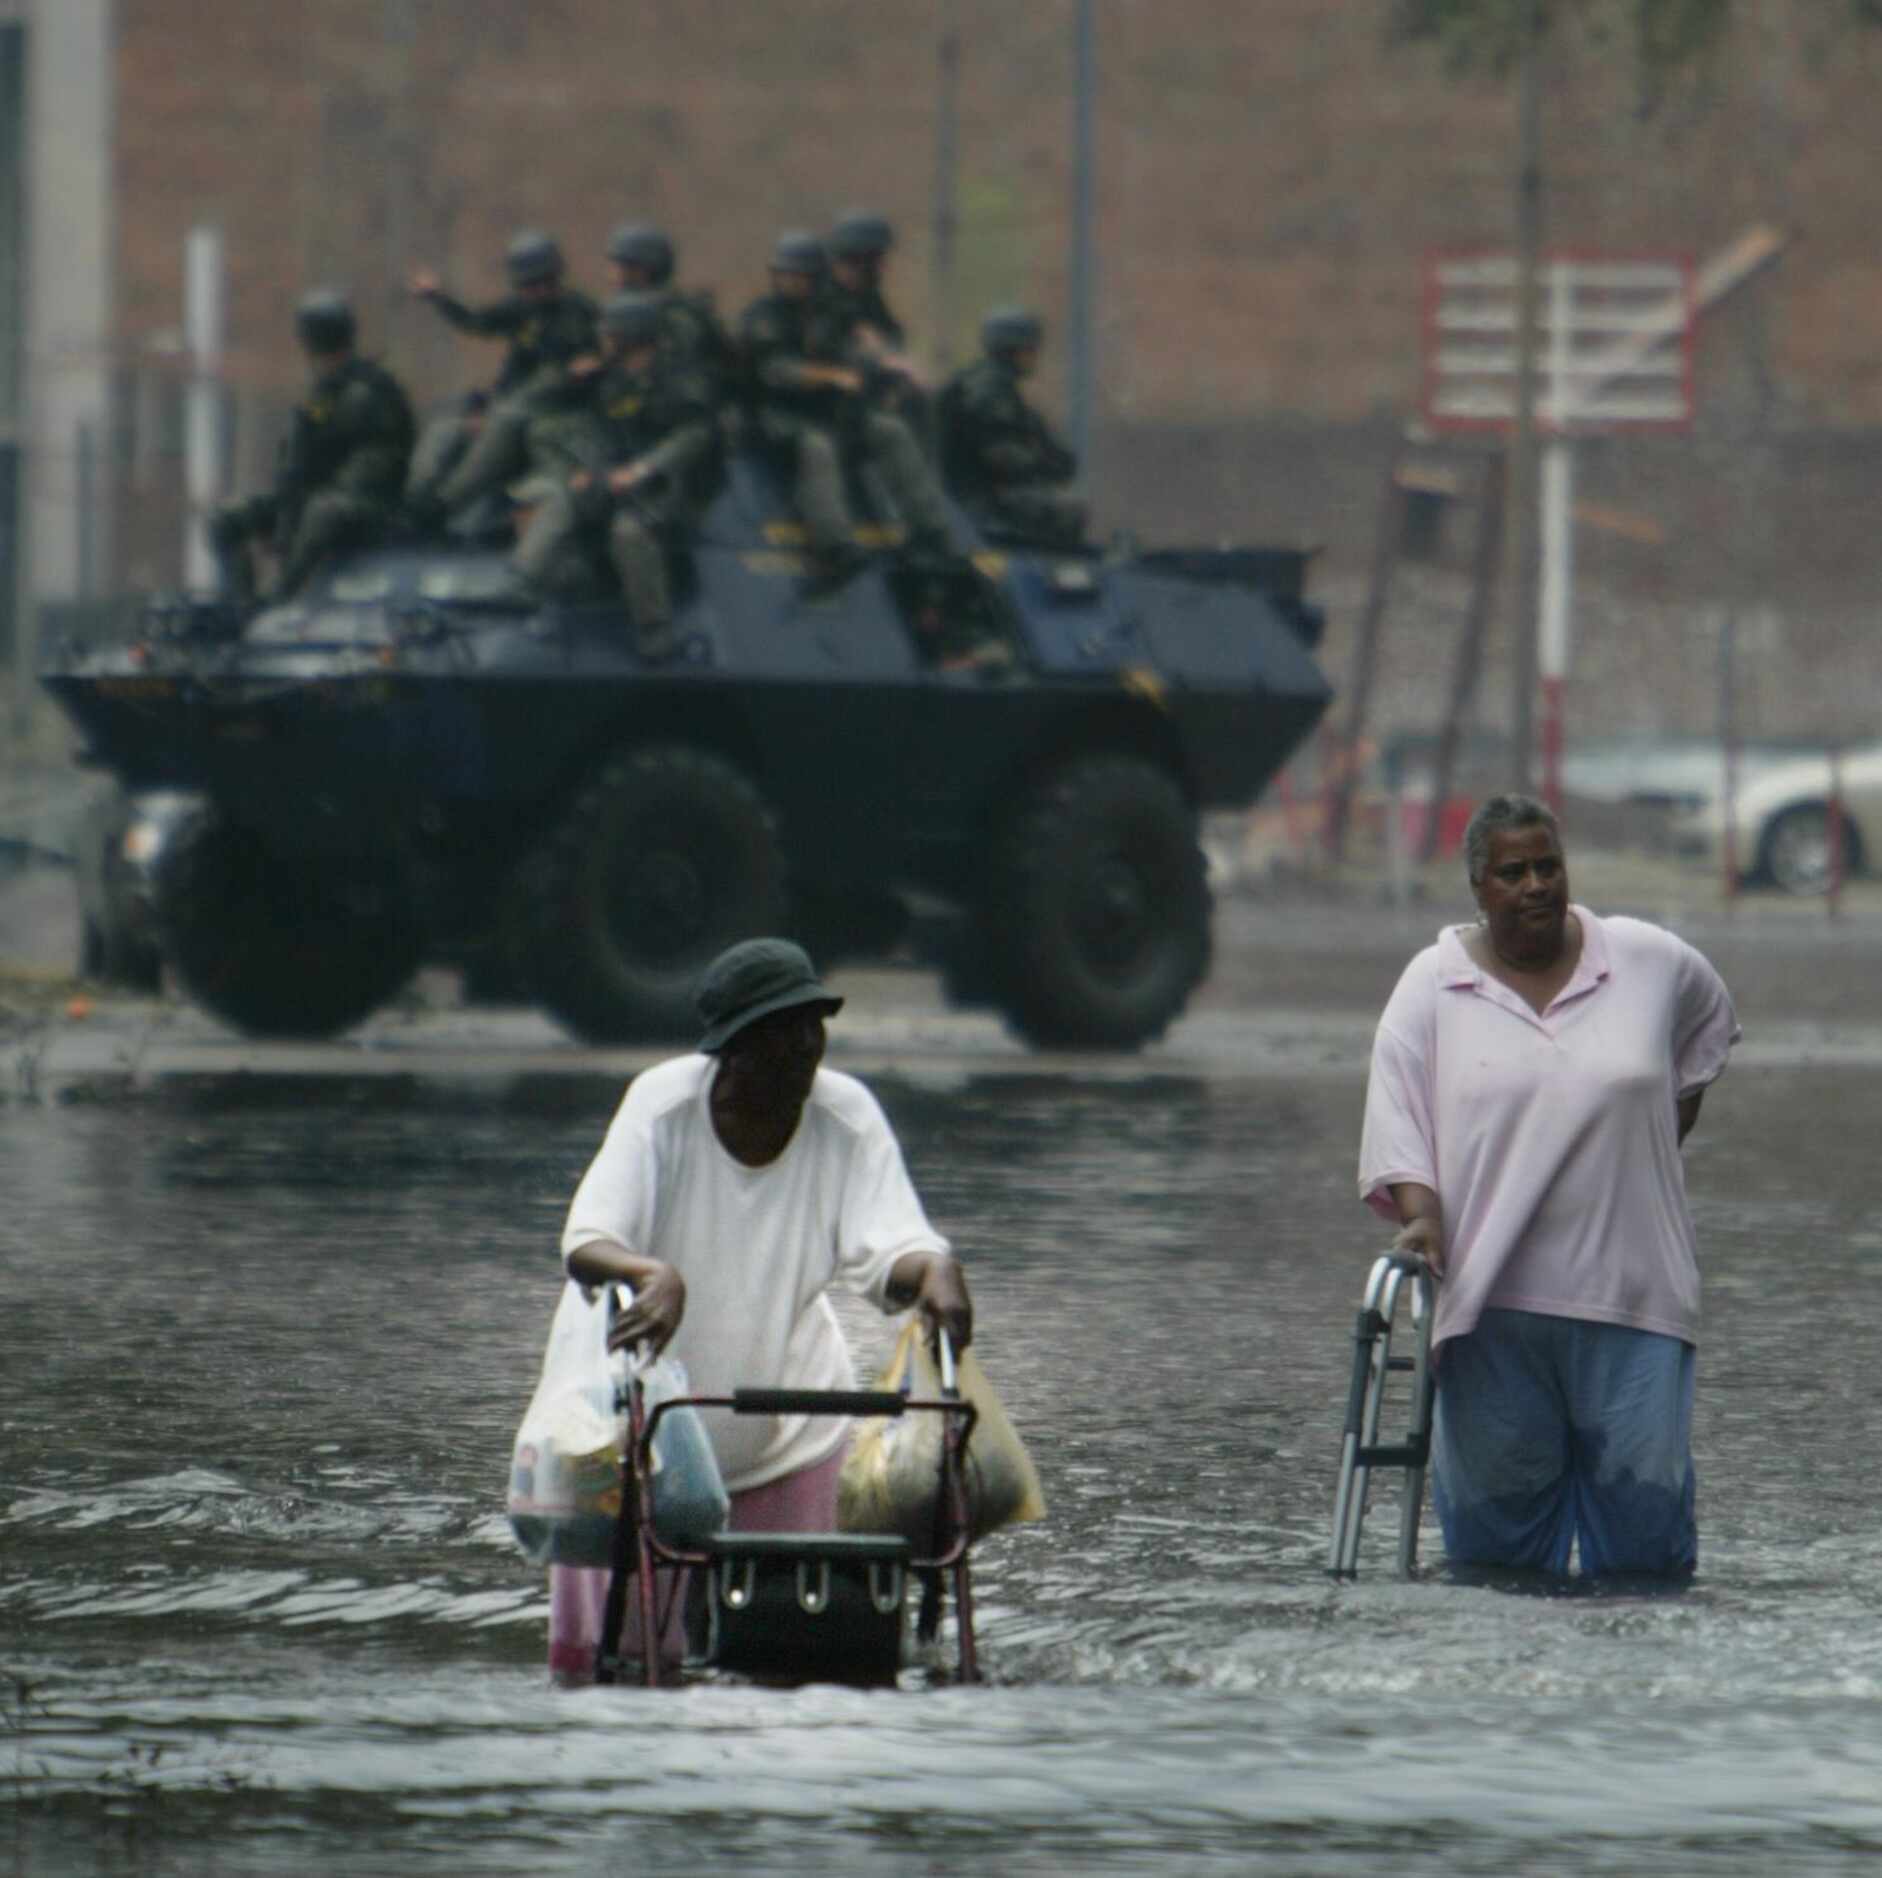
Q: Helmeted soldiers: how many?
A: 7